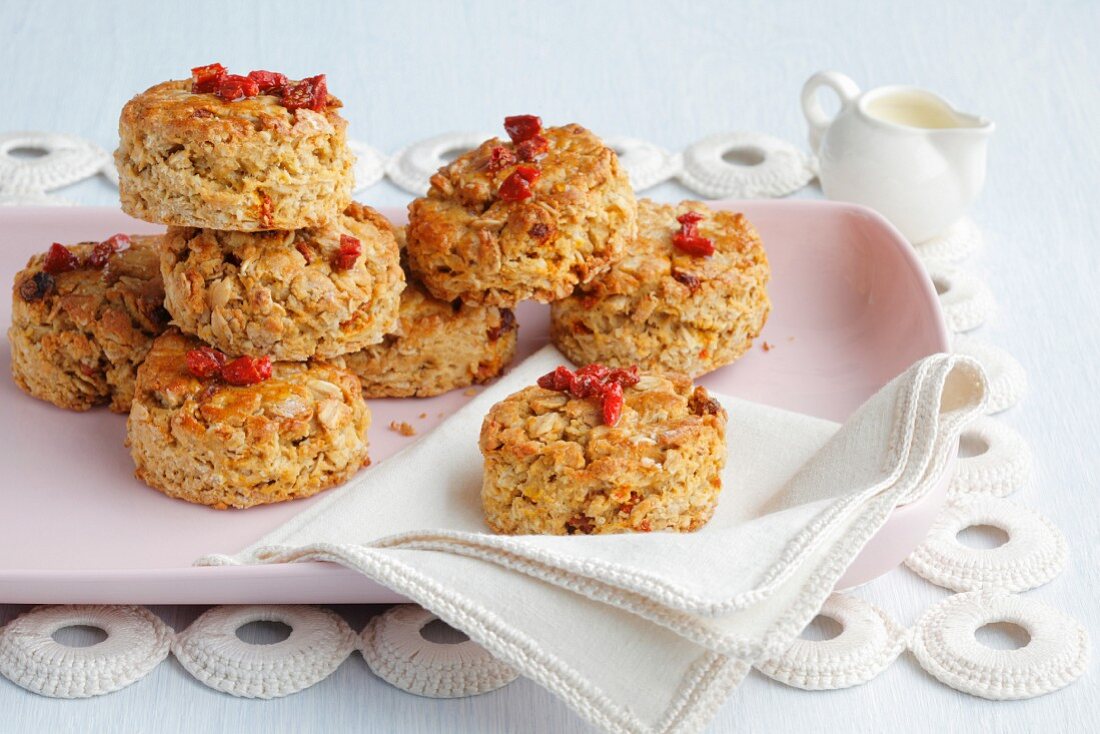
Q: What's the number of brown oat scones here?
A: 8